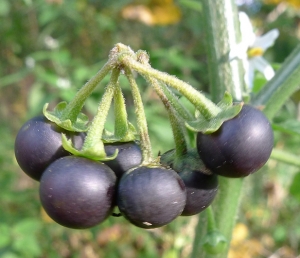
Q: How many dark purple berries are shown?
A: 6